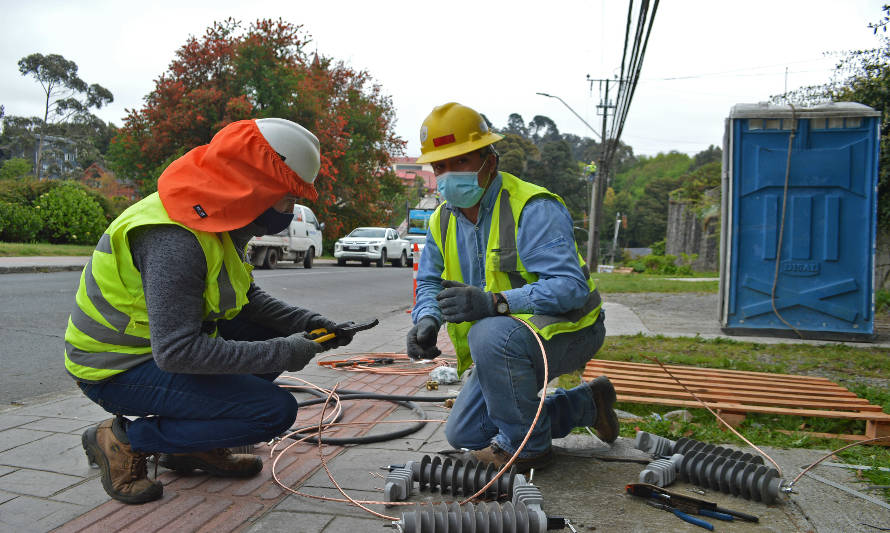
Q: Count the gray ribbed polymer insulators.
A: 4